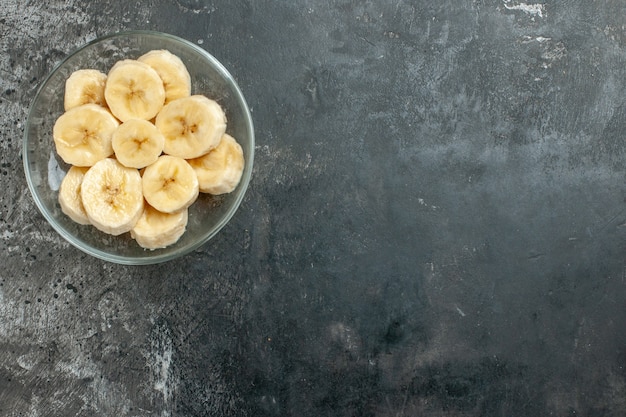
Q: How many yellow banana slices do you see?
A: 11